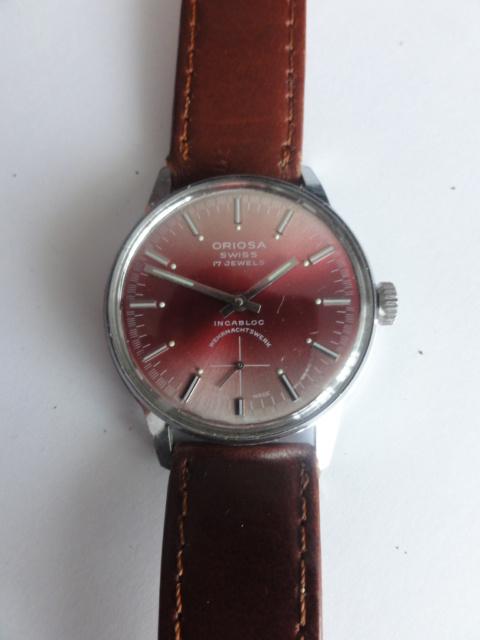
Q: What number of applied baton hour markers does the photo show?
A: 12